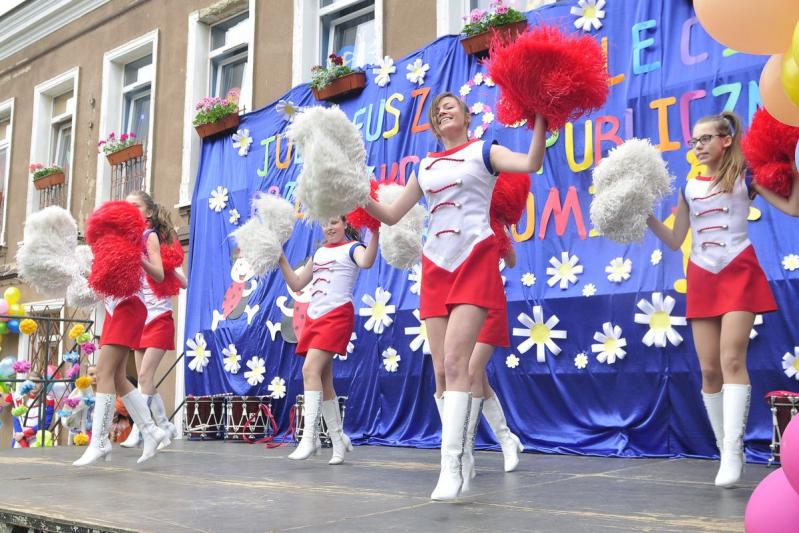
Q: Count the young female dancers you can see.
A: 6